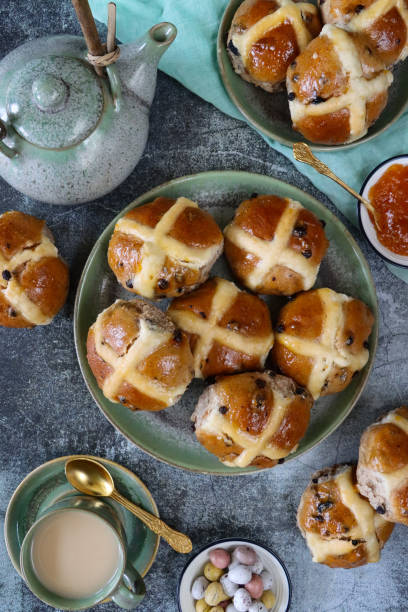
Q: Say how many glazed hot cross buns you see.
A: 12